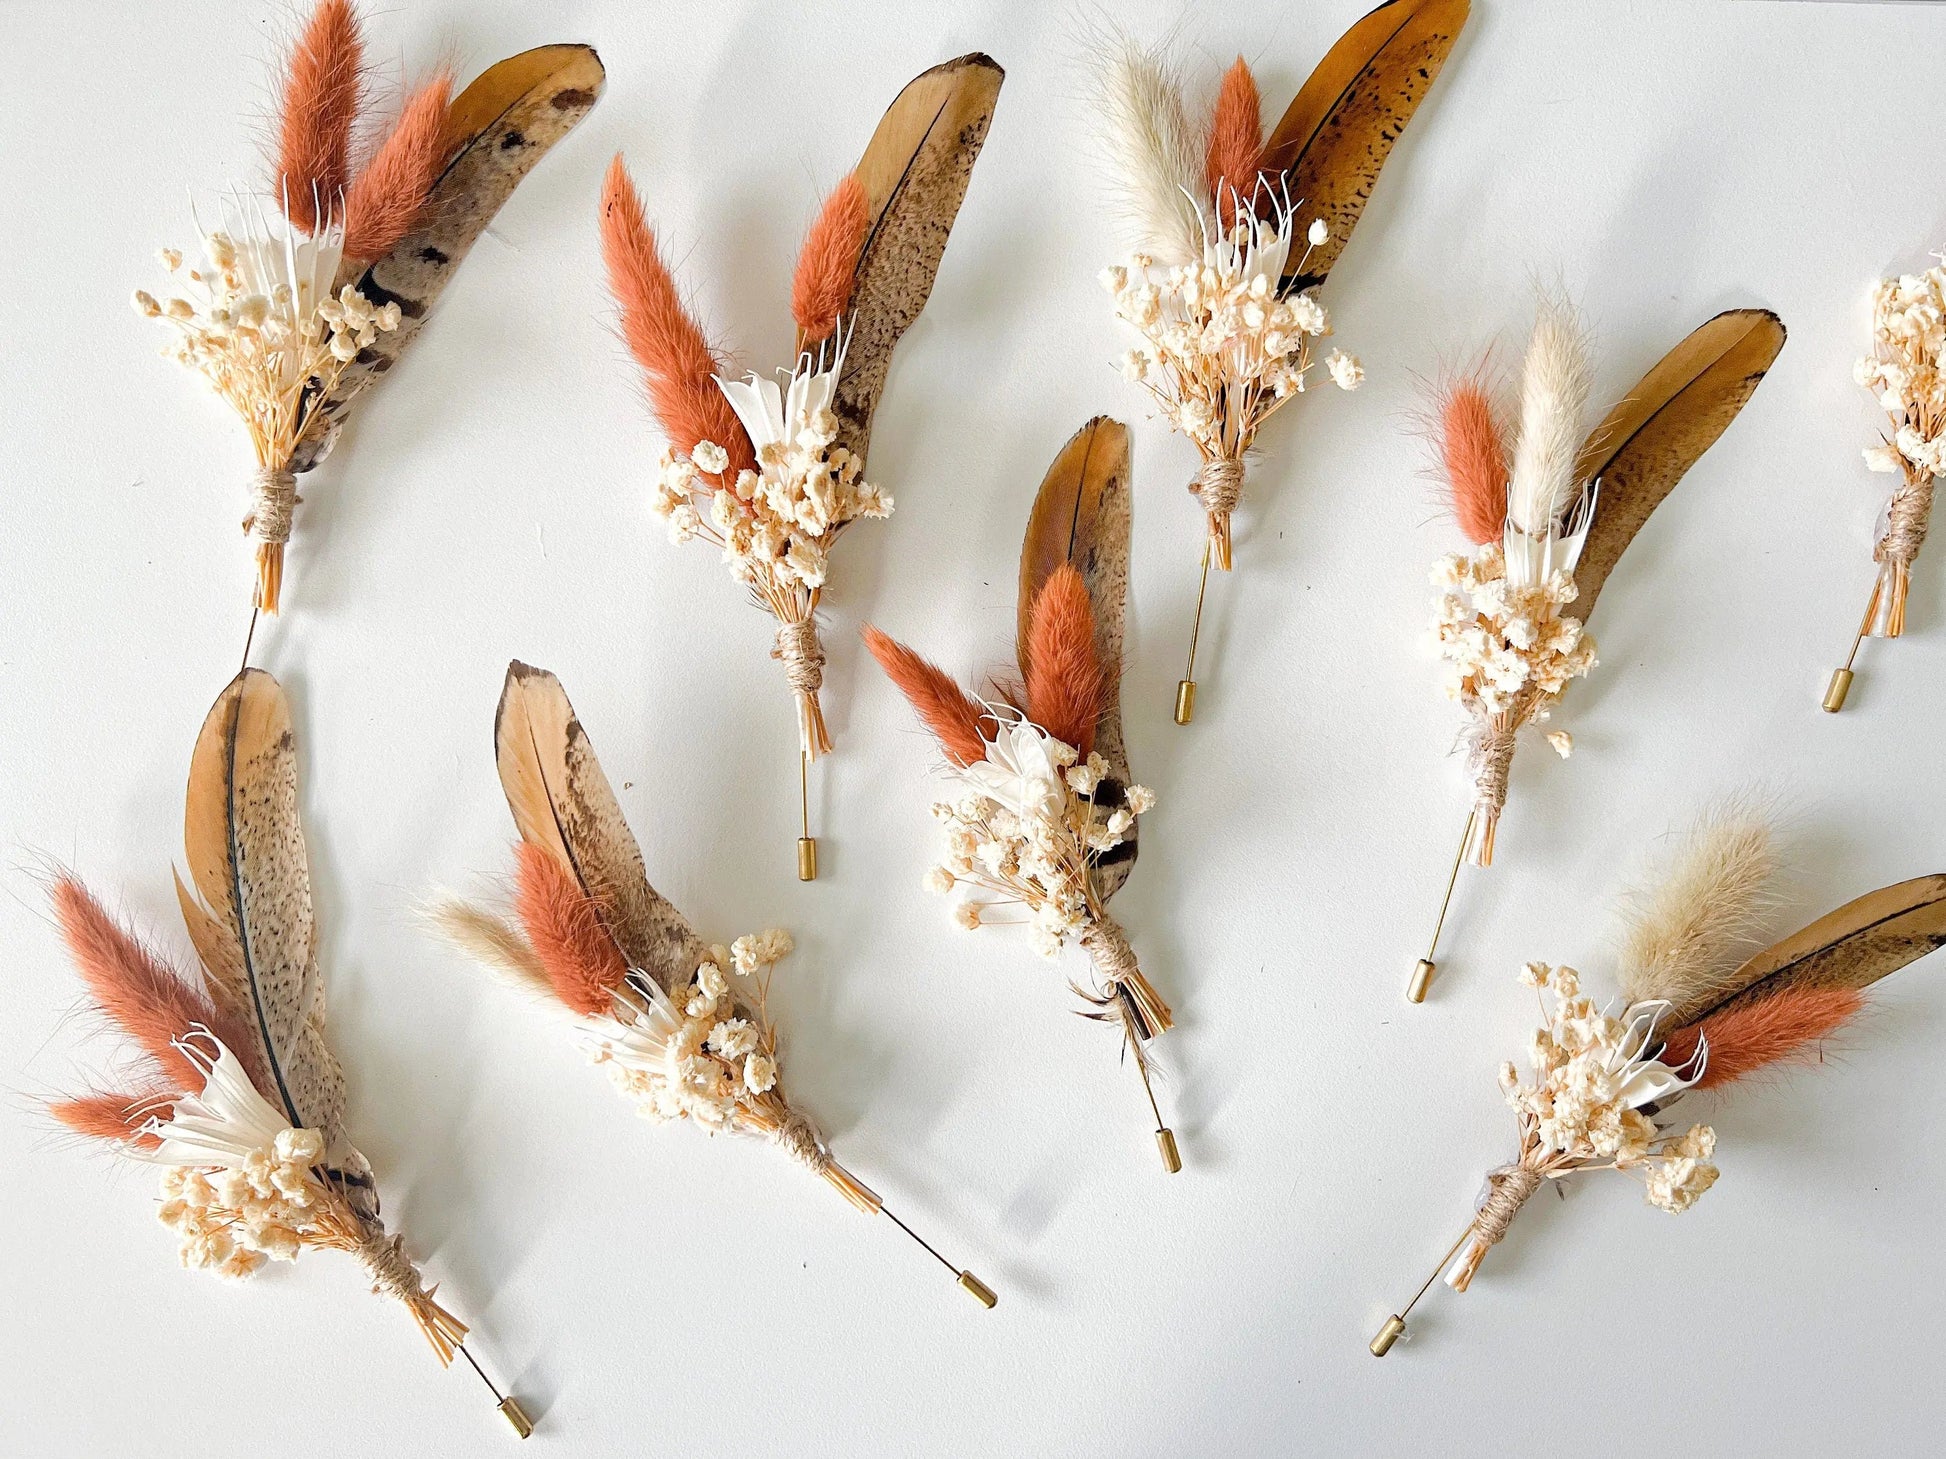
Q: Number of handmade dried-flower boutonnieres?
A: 9